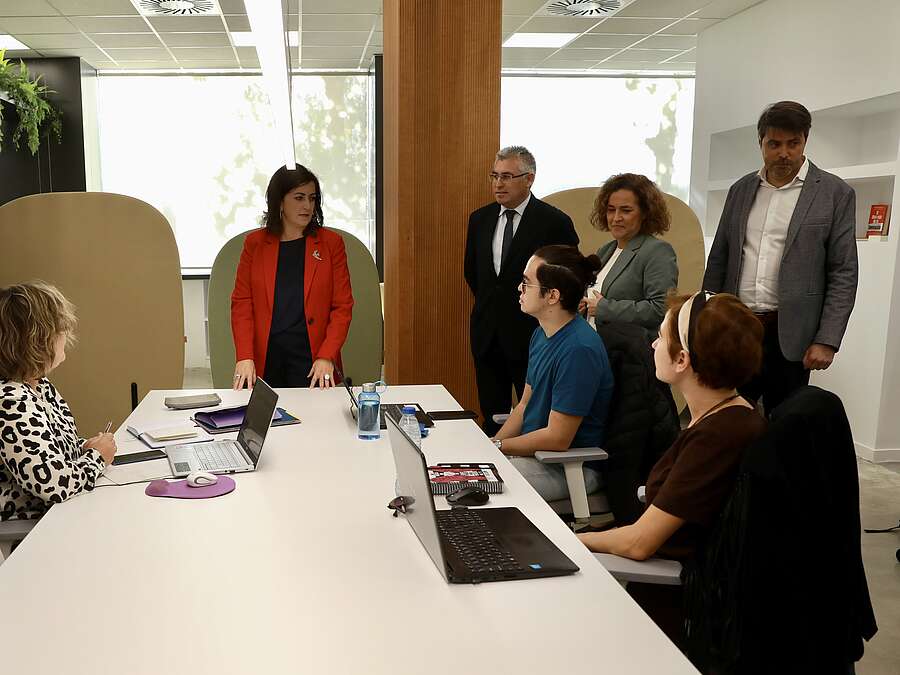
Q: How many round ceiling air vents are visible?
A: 2